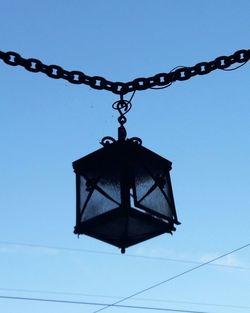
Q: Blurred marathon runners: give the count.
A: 0